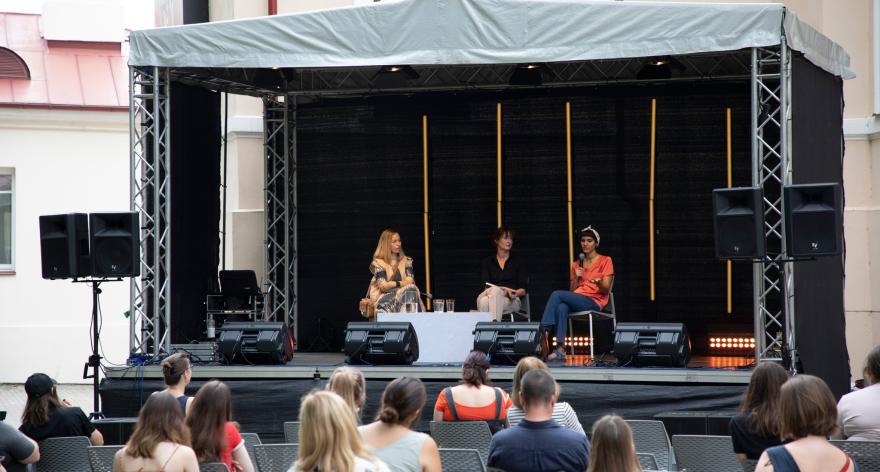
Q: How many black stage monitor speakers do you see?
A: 4